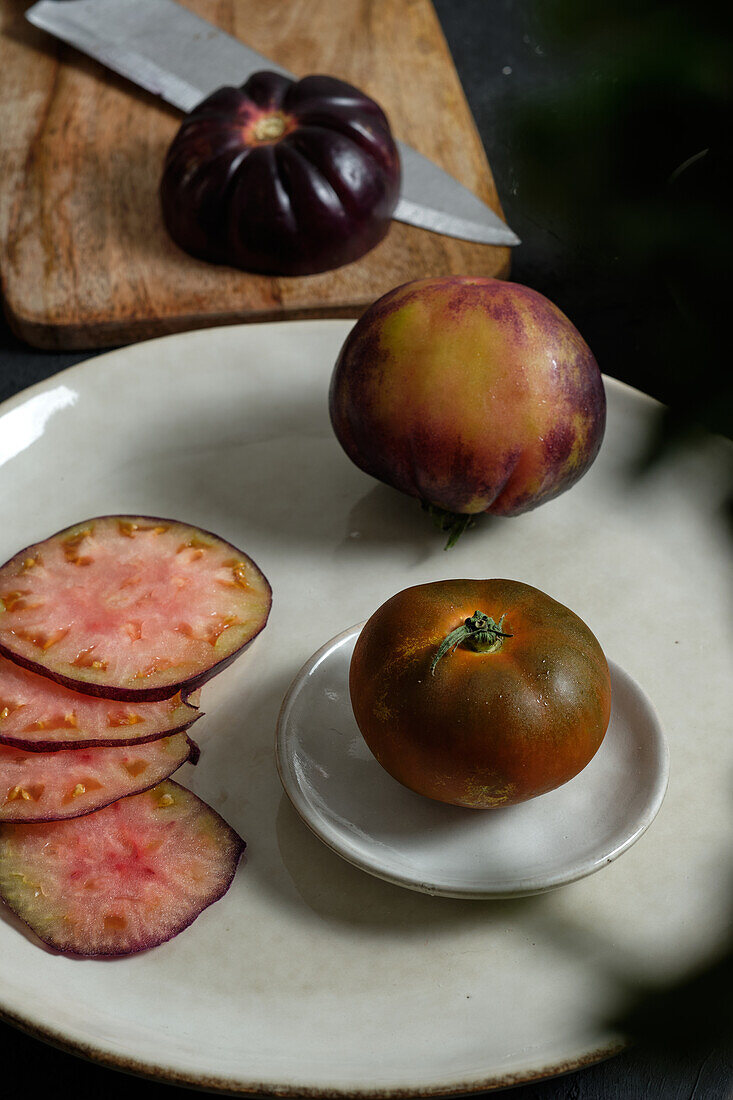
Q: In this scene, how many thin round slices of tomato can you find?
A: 4